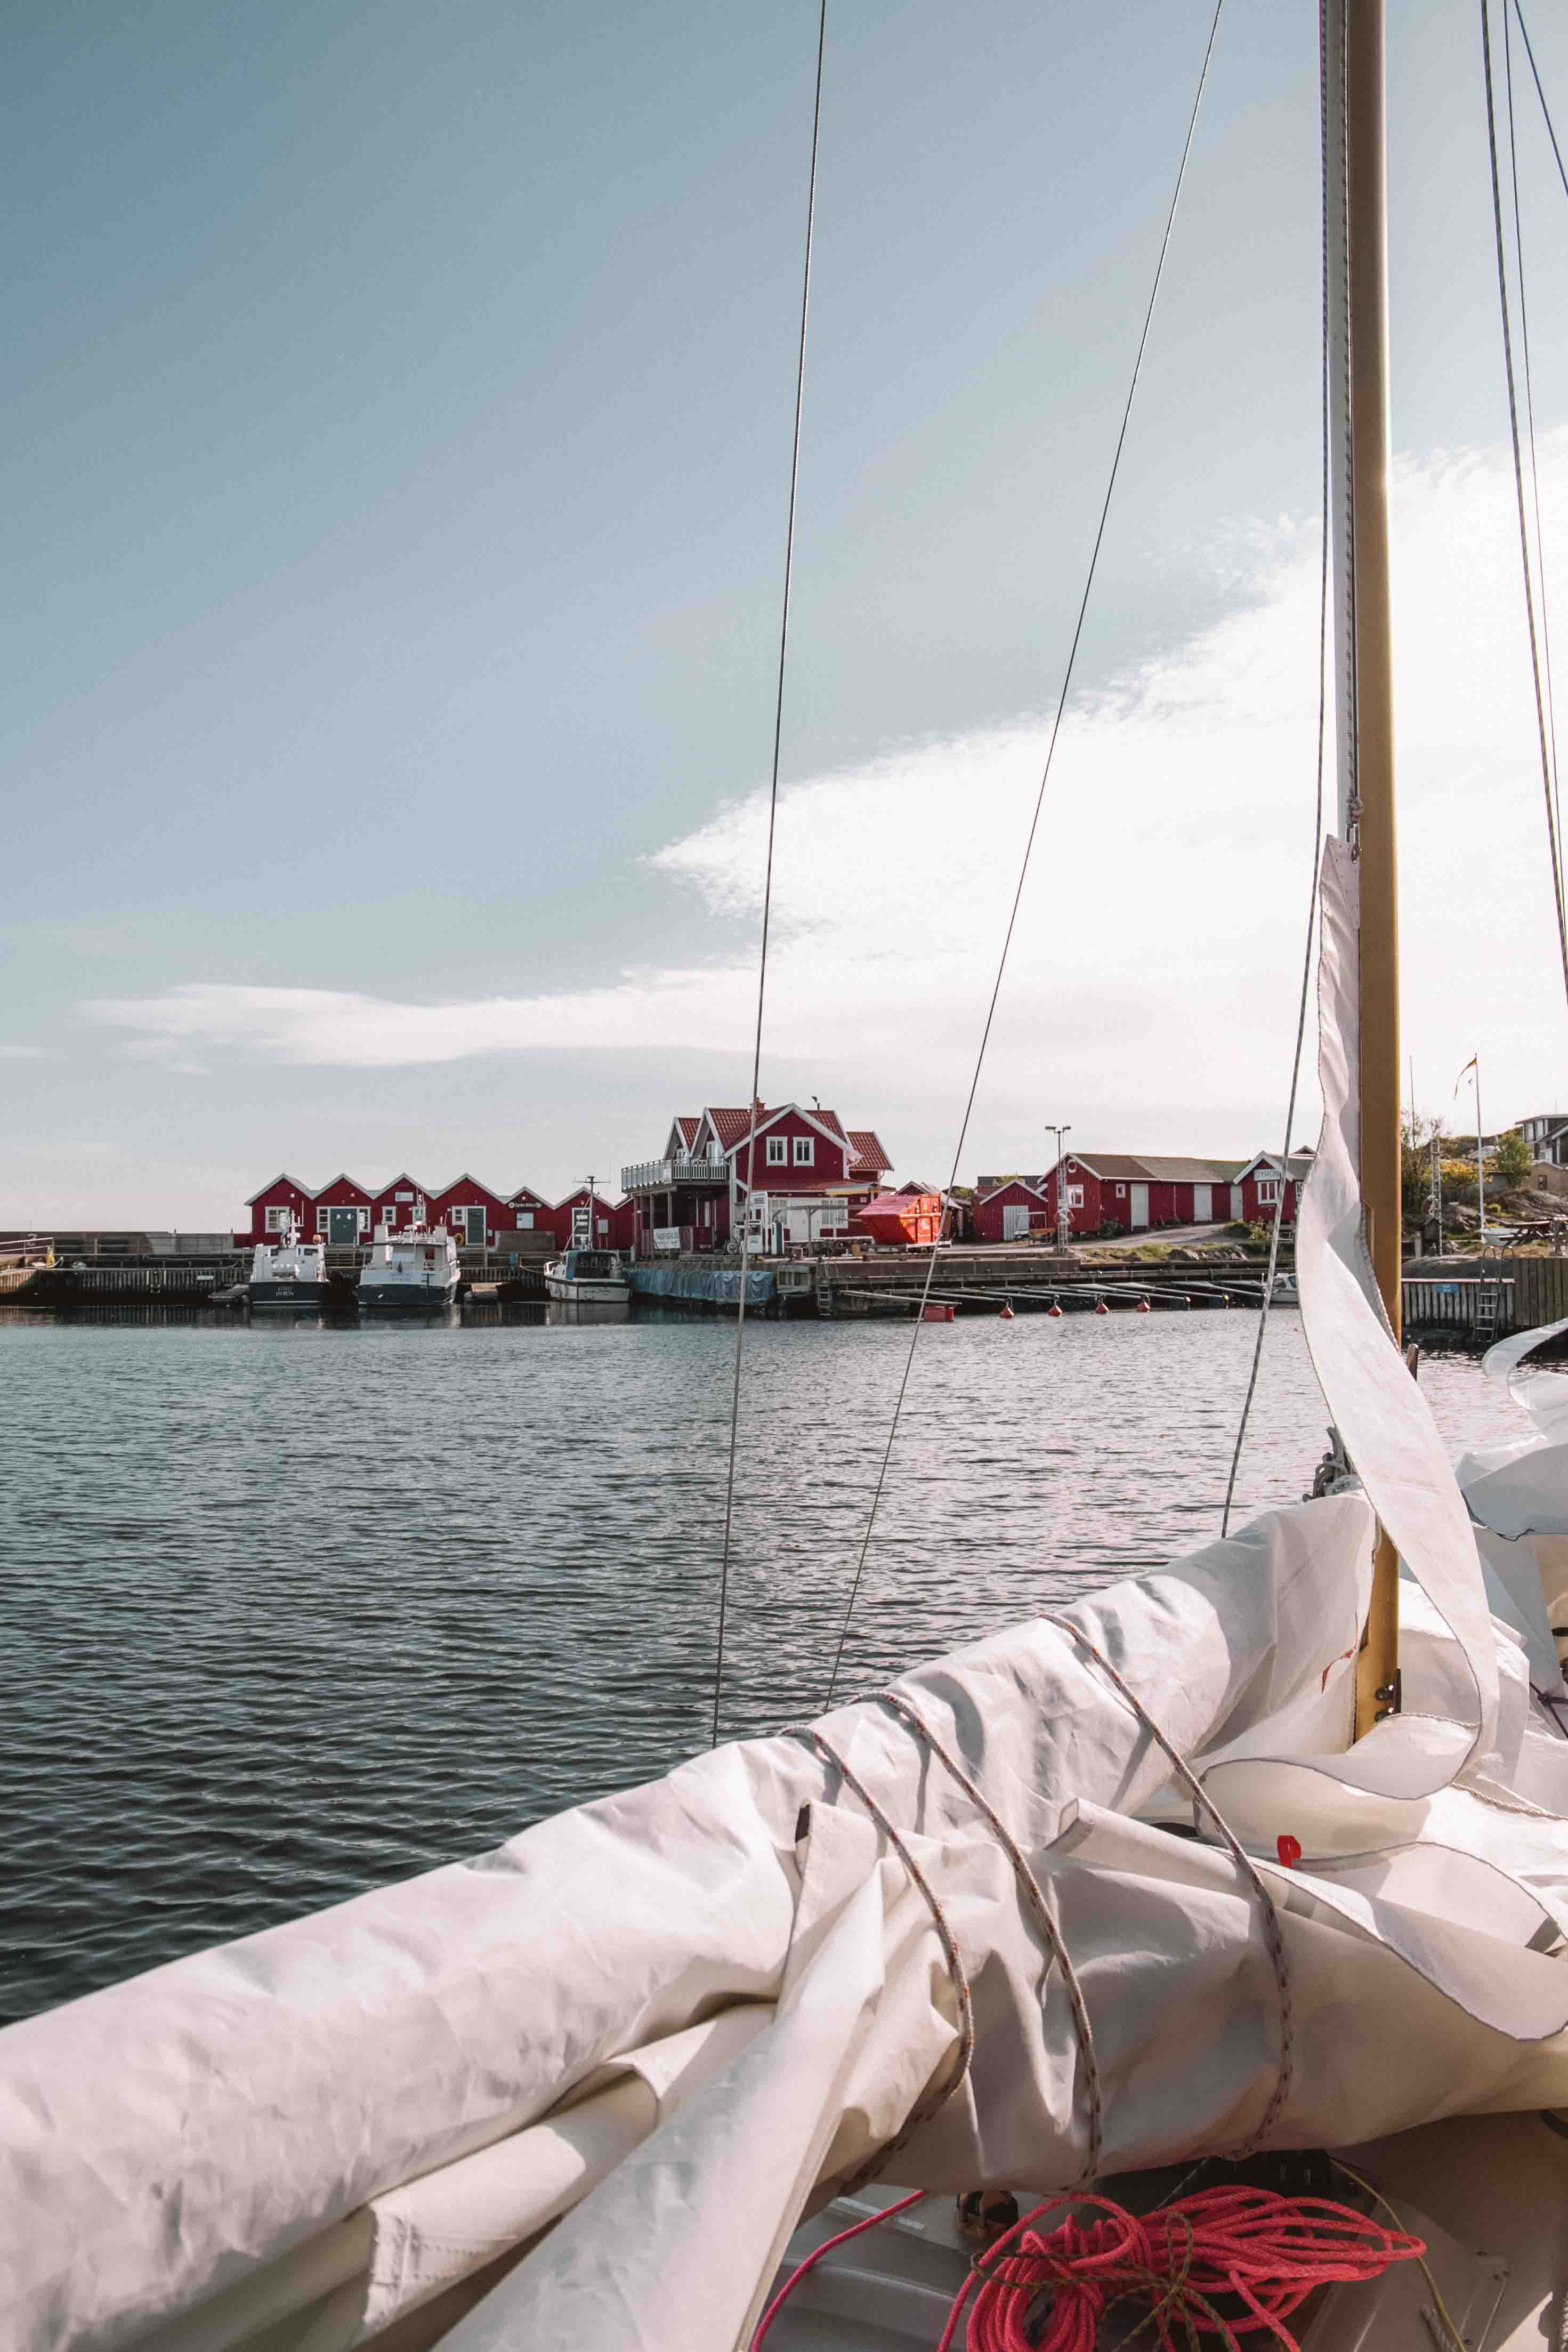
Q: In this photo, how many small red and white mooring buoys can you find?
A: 4